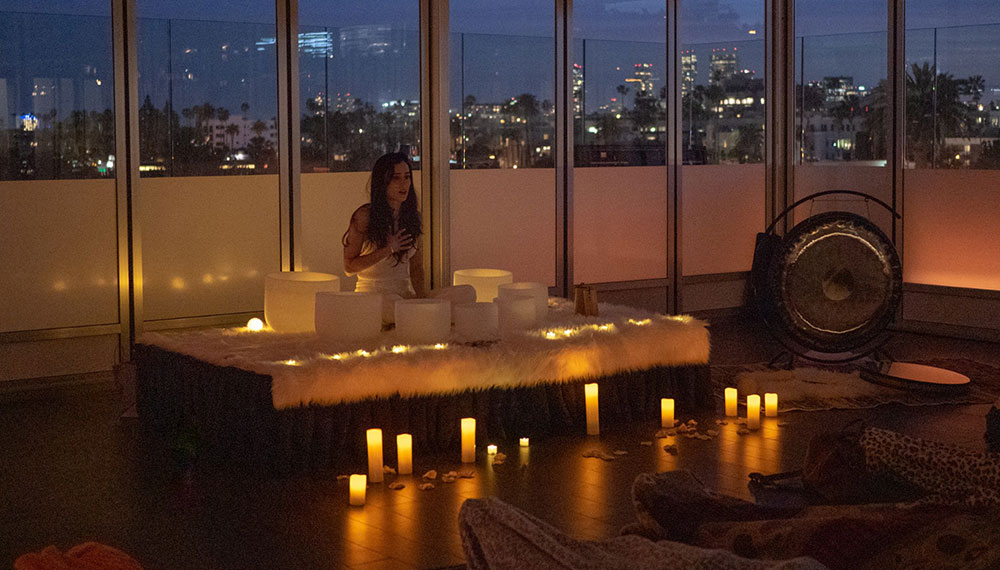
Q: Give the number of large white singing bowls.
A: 7